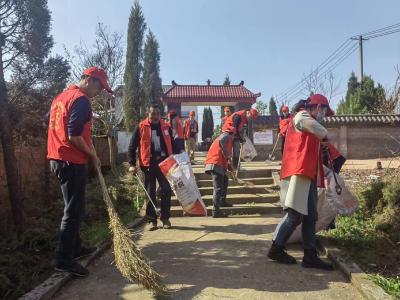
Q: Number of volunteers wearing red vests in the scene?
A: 10